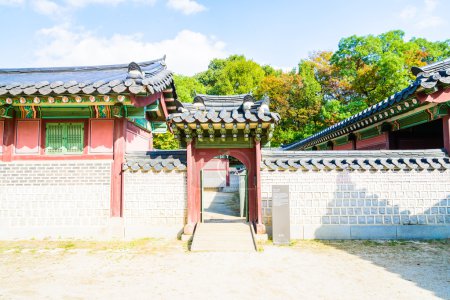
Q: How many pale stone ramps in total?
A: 1